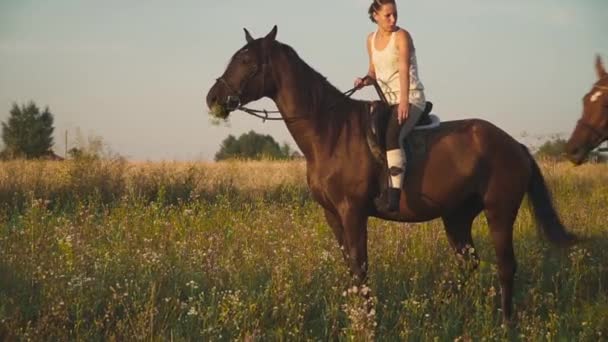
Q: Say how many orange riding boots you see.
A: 0